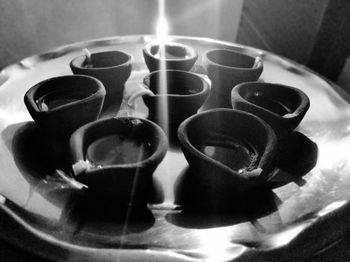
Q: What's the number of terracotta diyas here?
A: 8